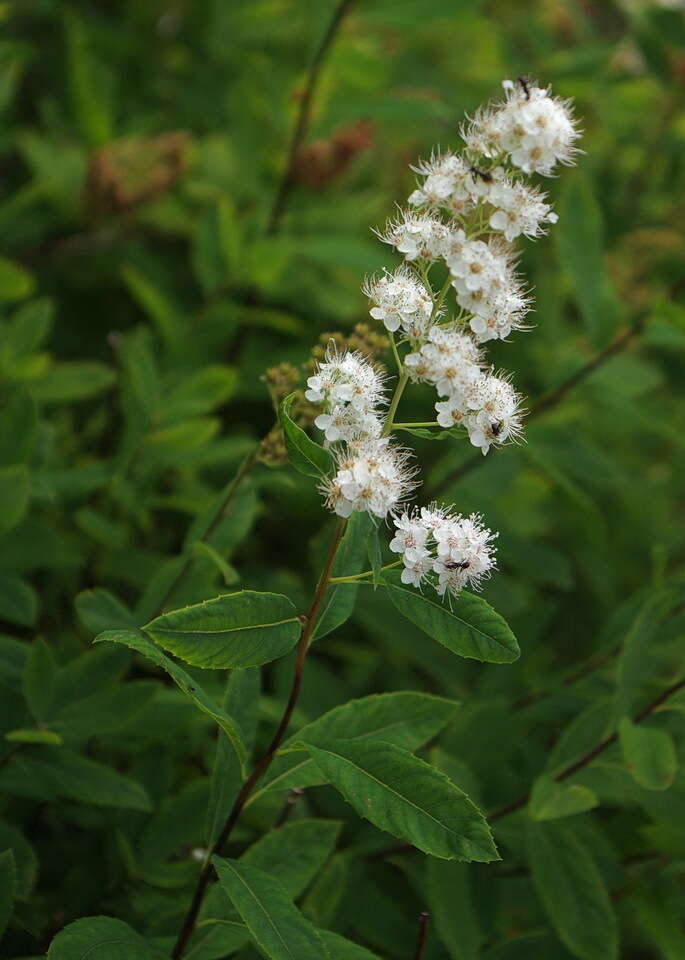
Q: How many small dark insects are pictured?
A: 4